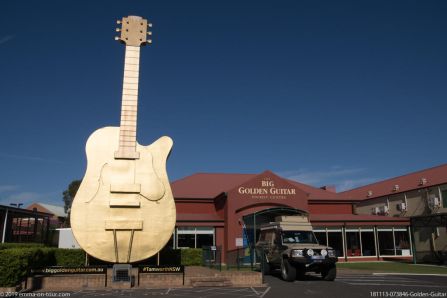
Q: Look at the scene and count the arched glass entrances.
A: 1